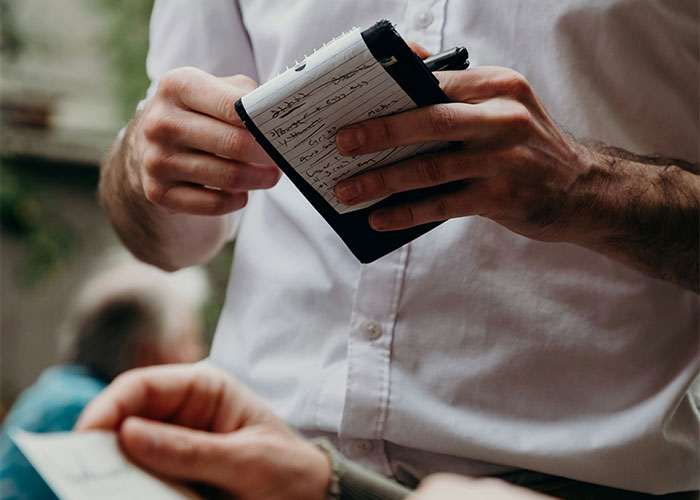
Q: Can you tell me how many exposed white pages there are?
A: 2